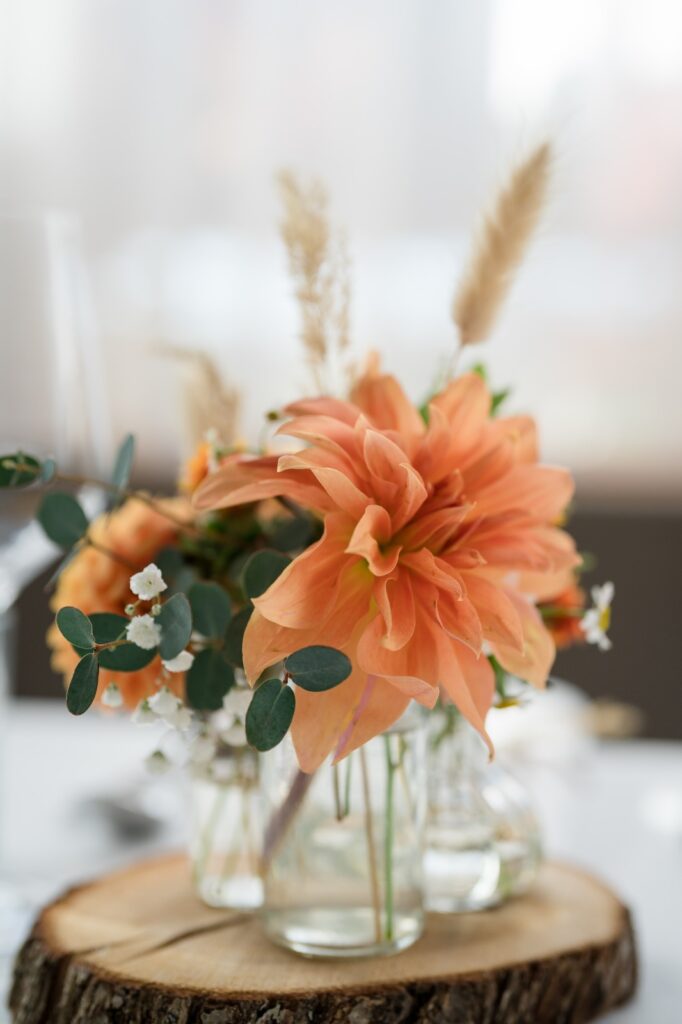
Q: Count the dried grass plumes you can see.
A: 3